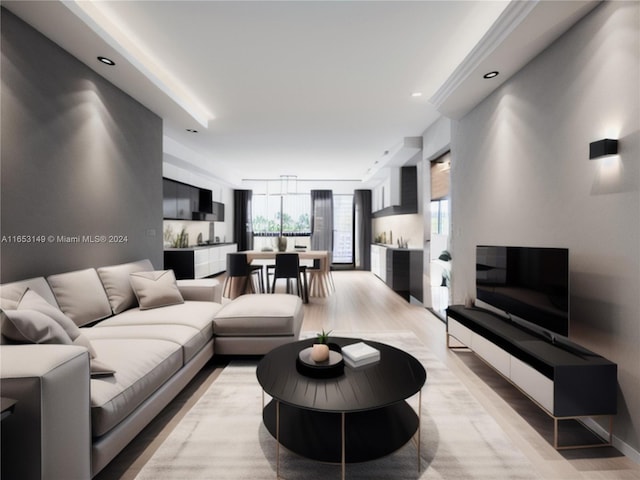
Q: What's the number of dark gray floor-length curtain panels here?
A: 3